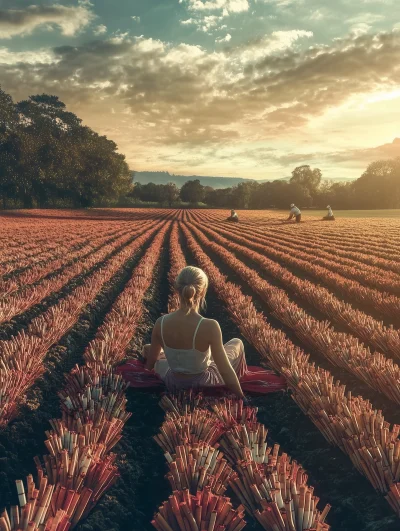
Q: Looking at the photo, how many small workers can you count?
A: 3